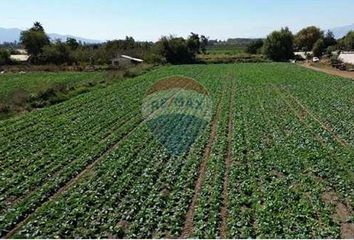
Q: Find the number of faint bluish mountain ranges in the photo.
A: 2